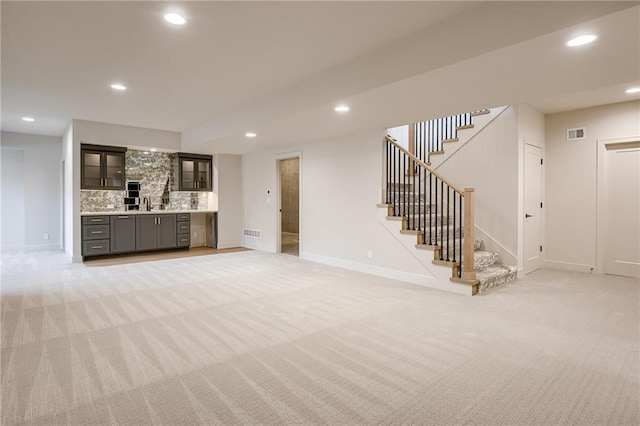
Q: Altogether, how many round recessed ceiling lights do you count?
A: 7